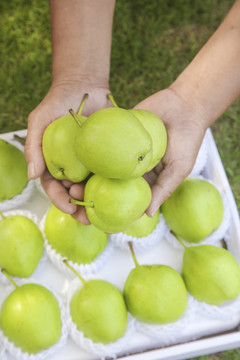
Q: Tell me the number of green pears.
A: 13